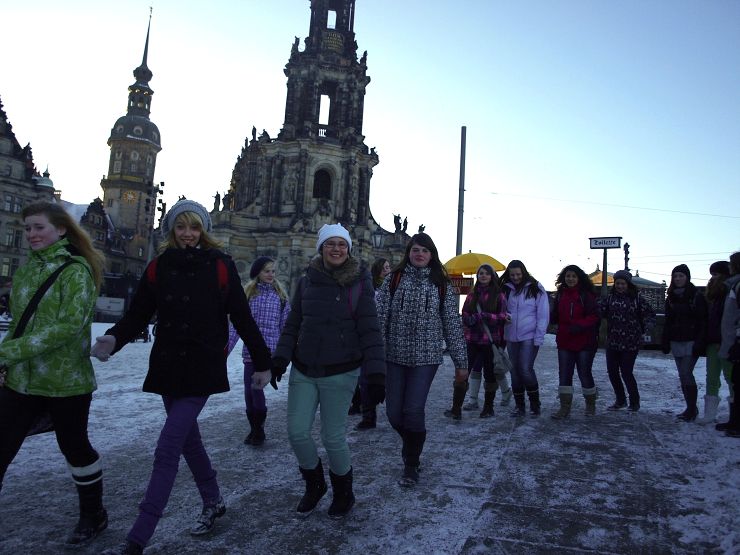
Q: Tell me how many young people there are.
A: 13